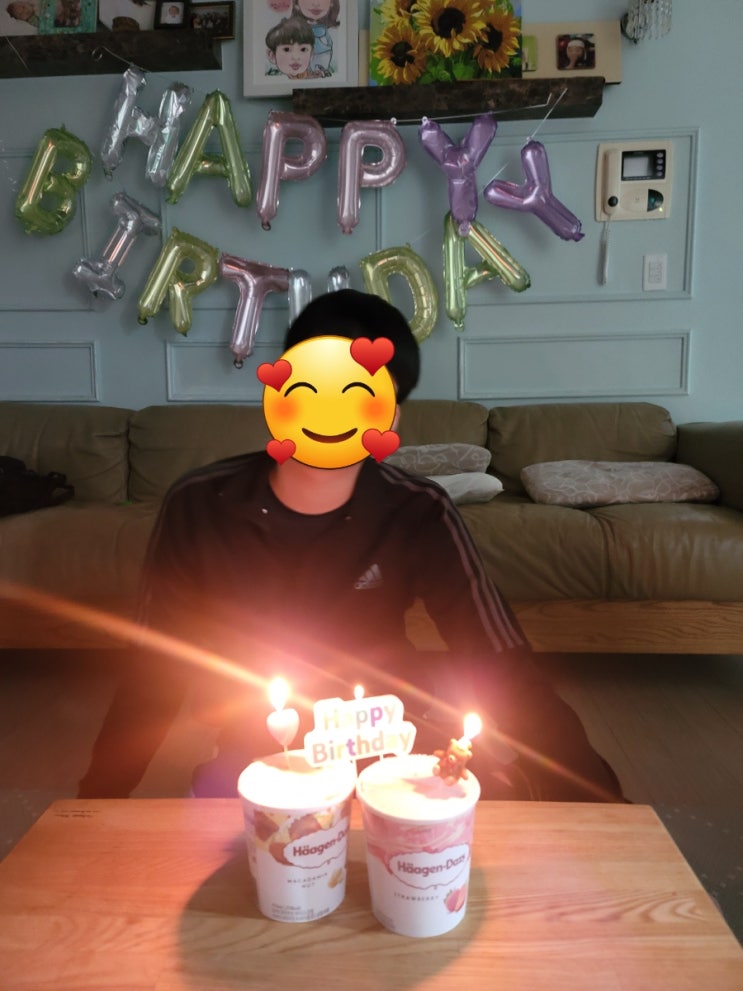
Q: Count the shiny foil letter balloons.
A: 13